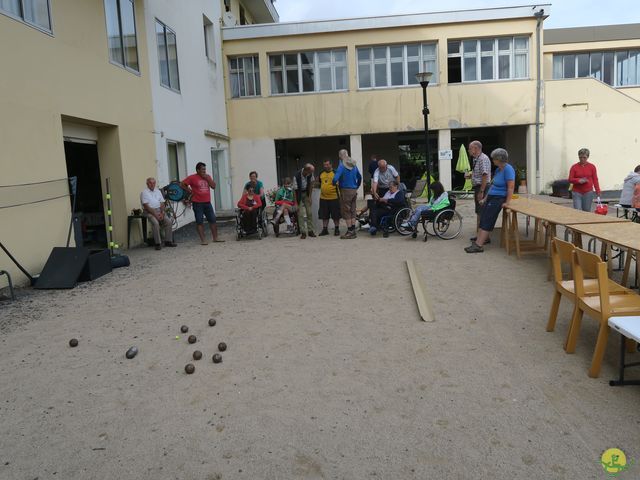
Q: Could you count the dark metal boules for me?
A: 9